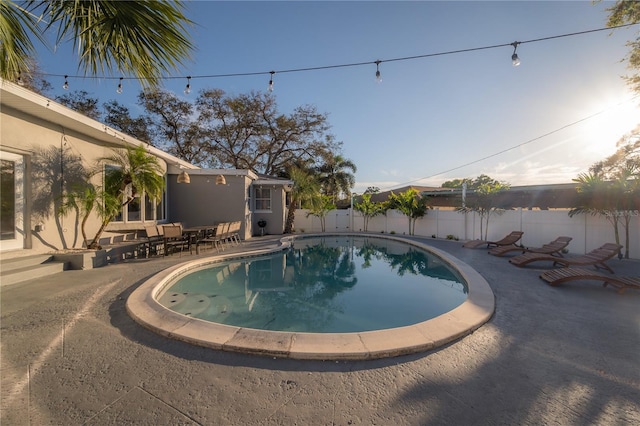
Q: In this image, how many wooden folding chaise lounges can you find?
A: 4